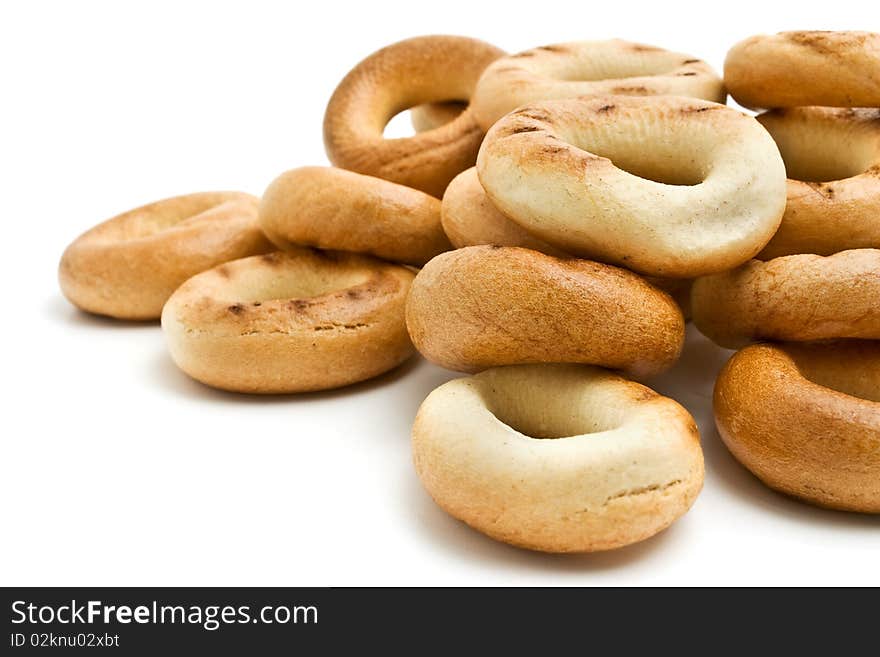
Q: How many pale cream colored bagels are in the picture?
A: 3